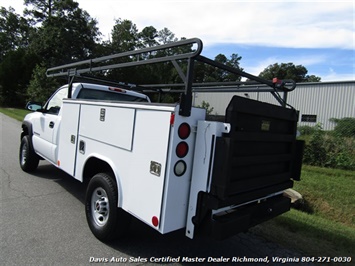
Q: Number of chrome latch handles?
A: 3